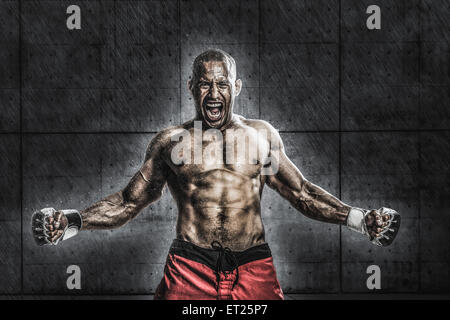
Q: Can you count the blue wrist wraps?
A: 0